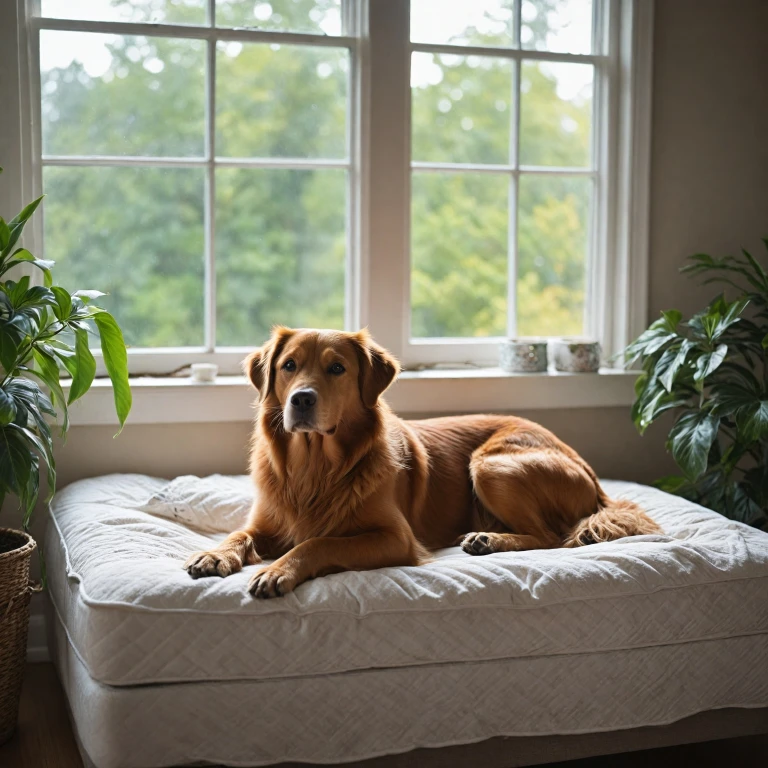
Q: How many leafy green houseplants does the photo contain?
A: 2